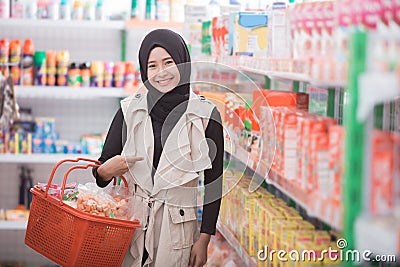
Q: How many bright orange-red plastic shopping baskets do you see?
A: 1